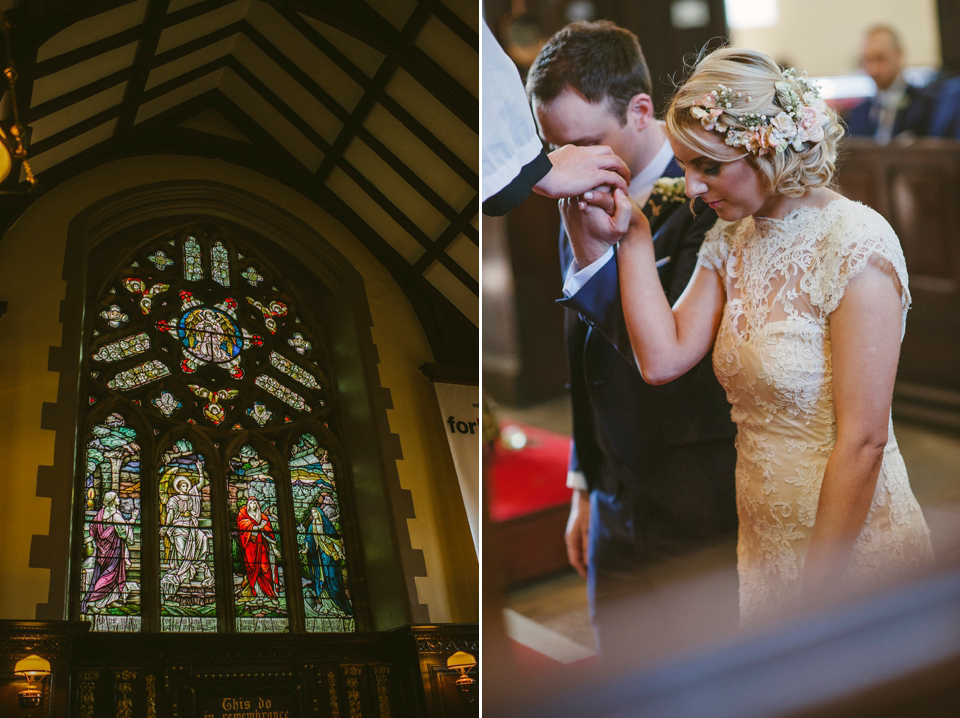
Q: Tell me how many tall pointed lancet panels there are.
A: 4